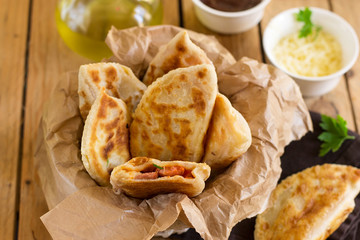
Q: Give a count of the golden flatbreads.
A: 7